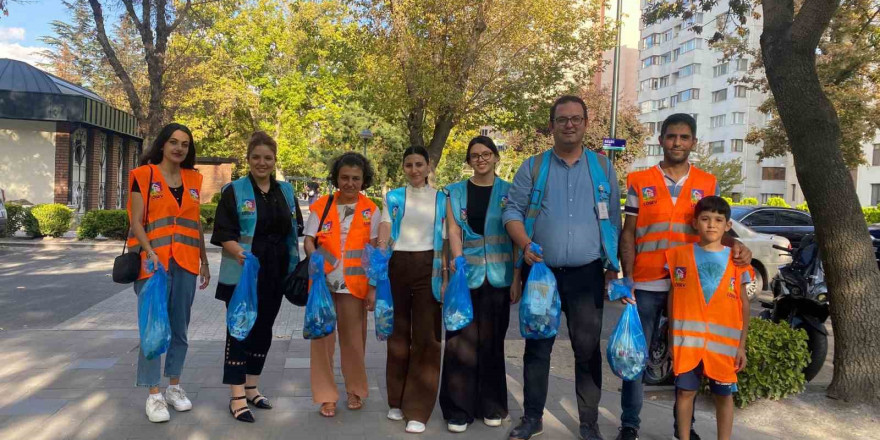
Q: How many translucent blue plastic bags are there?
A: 7